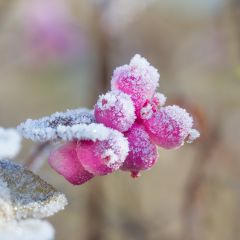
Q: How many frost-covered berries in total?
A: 6